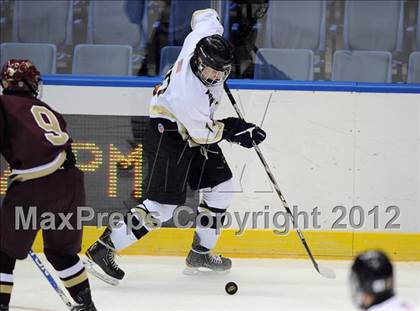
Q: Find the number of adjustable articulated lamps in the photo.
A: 0